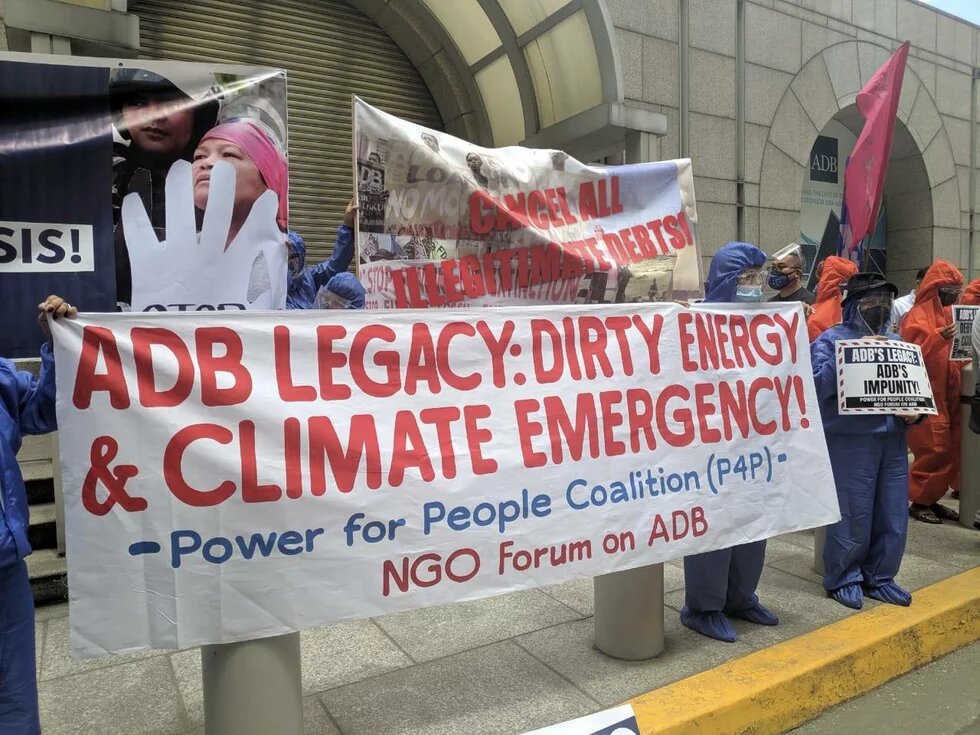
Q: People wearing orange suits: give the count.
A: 3